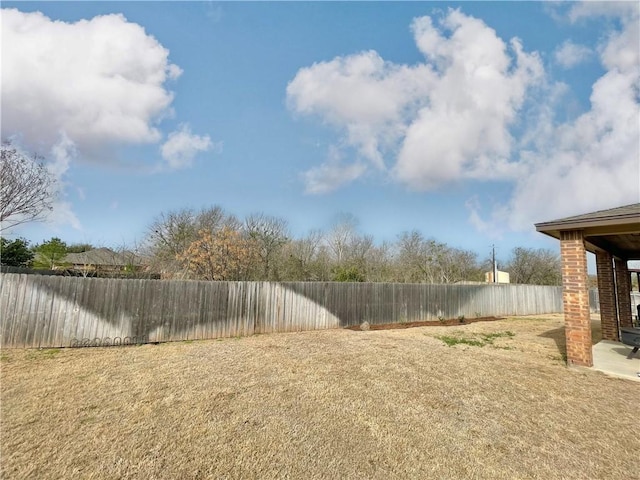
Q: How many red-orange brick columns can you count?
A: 3